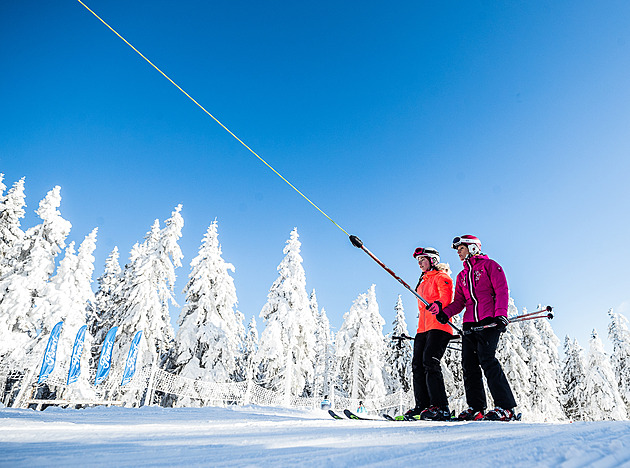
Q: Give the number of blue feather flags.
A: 4